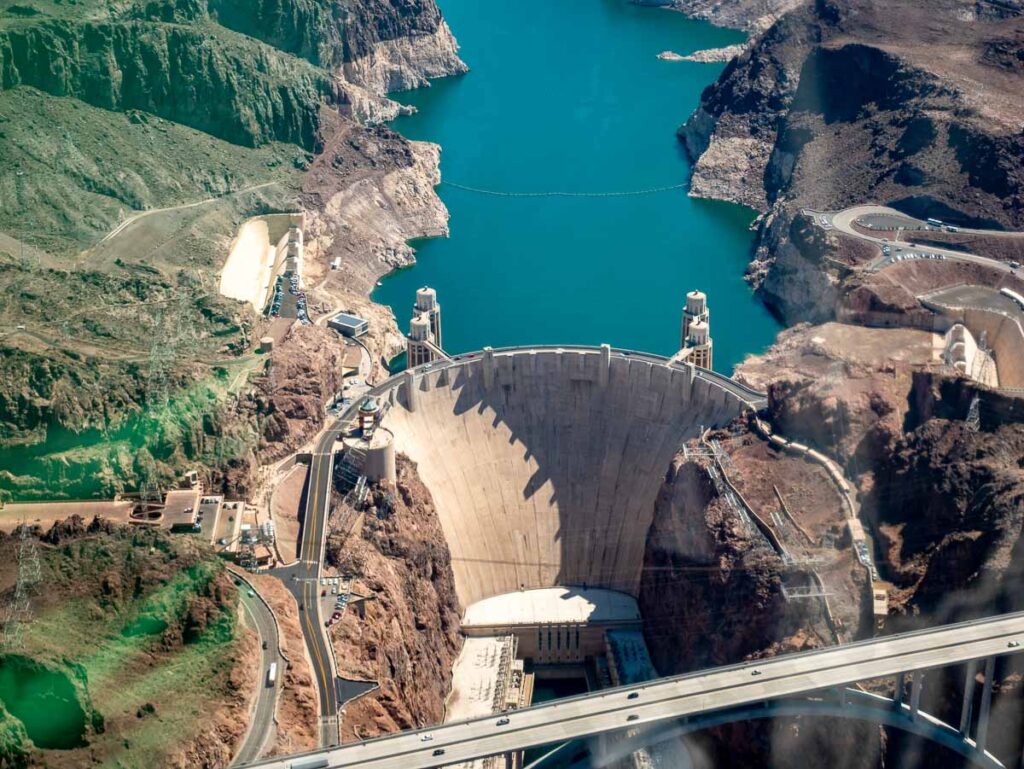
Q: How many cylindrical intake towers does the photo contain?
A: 4